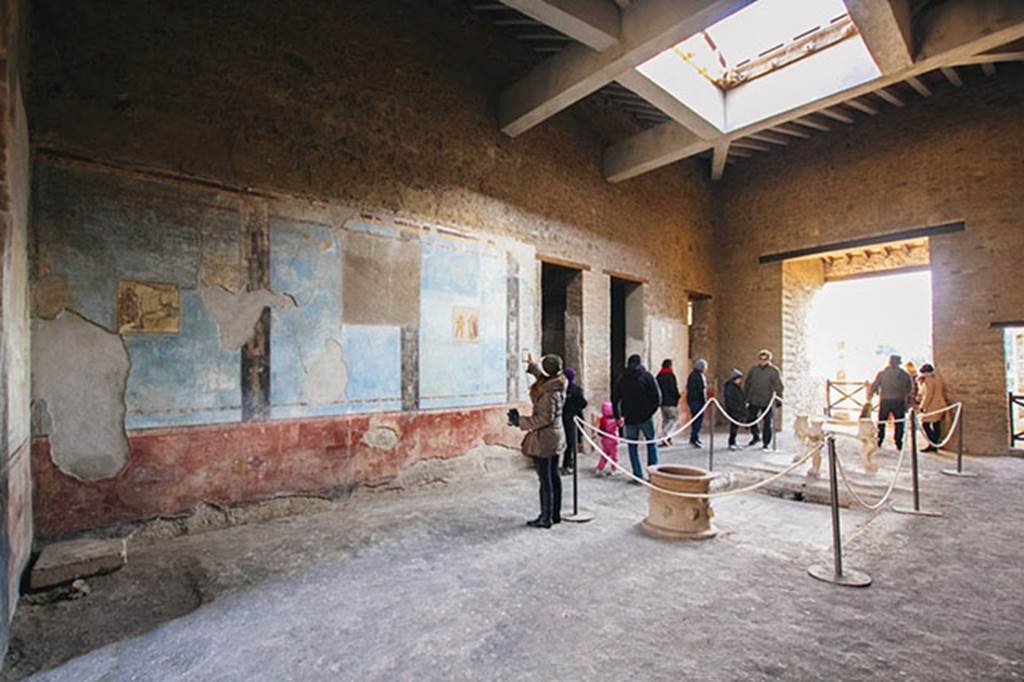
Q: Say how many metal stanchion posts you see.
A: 6